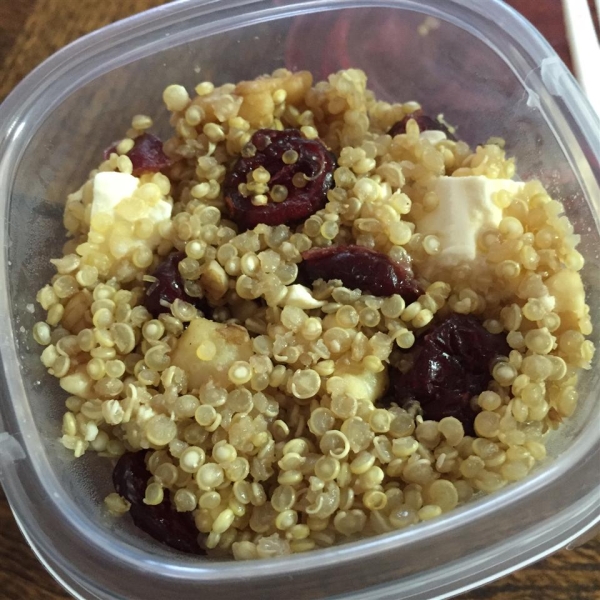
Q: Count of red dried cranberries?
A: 7